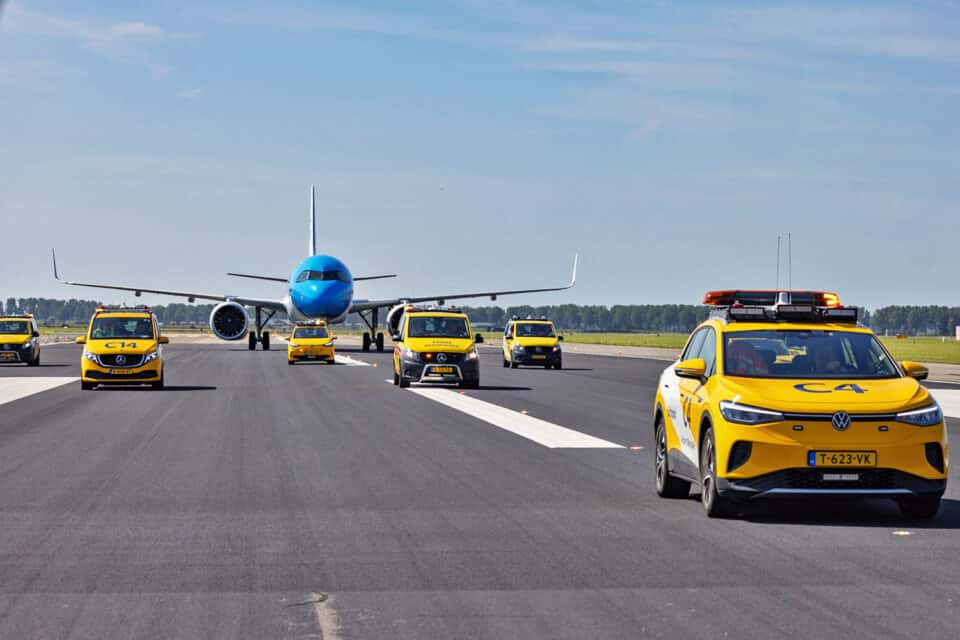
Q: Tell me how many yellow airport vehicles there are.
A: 6